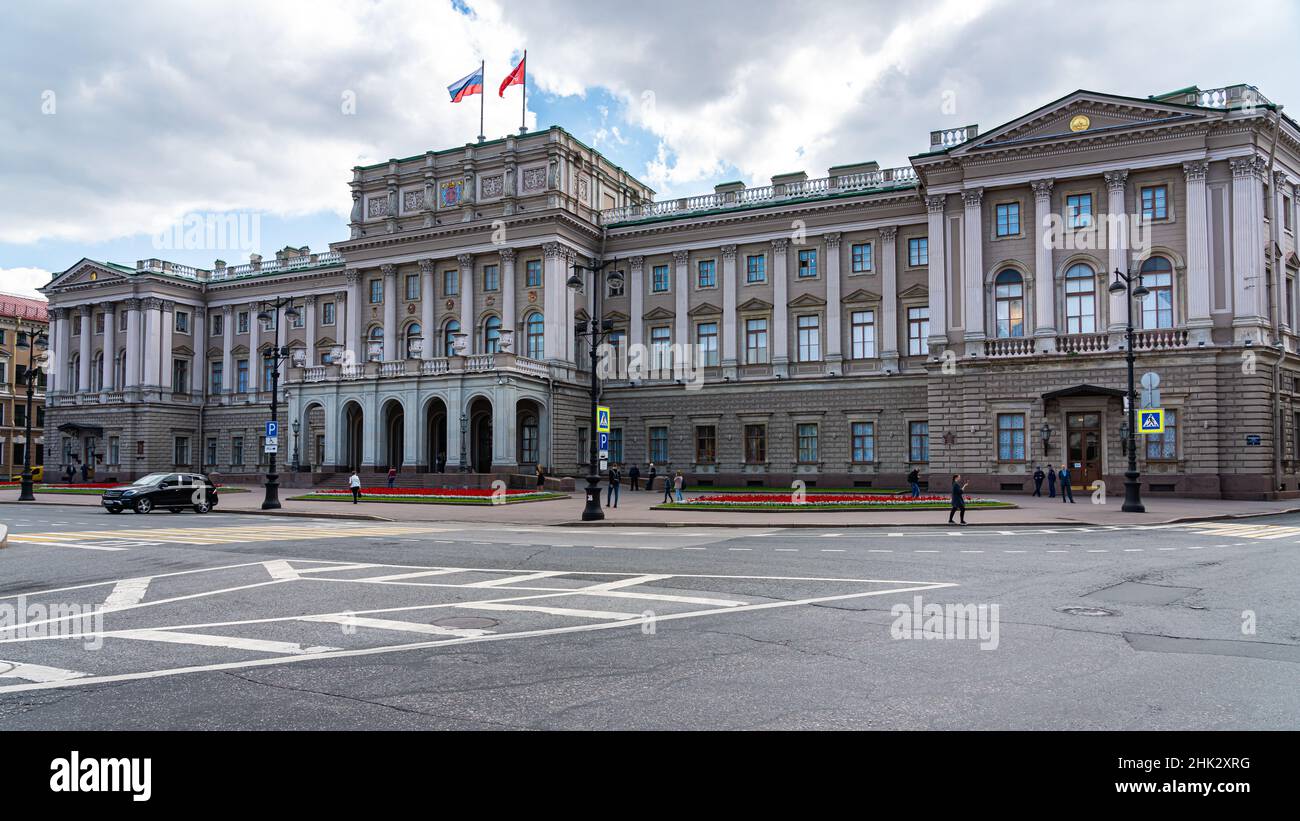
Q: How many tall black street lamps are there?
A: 4